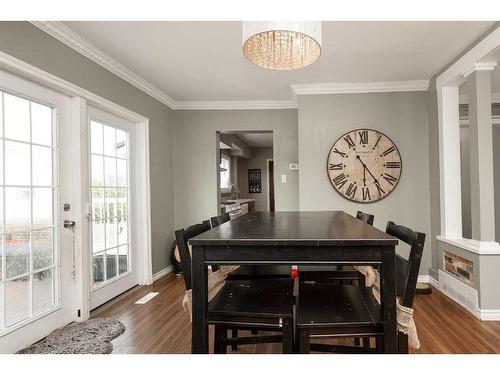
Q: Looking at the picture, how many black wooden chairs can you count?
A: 4